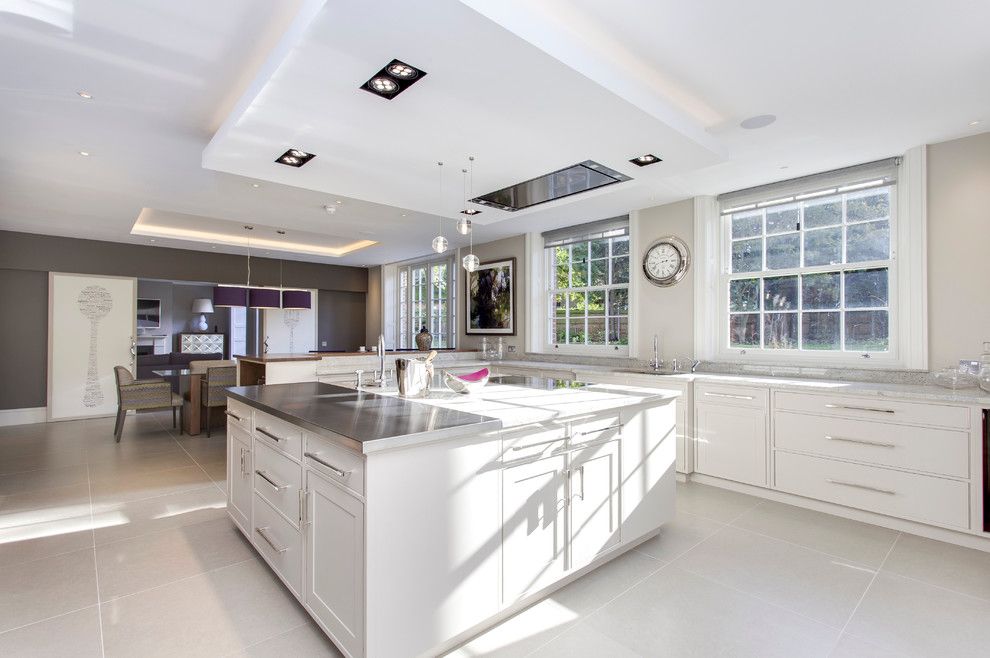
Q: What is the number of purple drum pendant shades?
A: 3